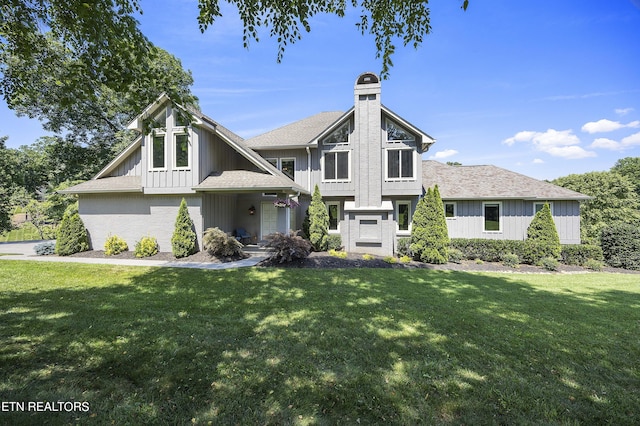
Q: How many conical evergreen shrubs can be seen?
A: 5